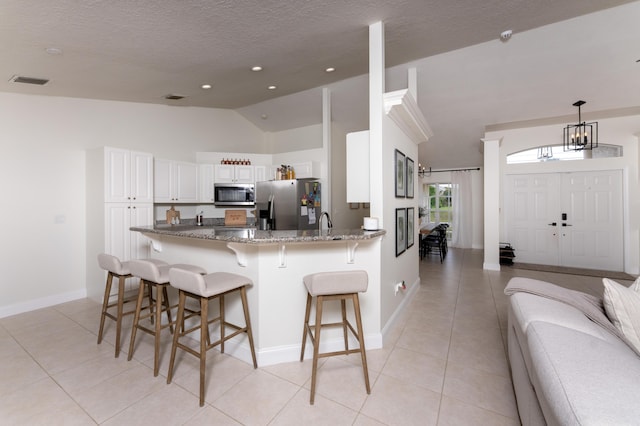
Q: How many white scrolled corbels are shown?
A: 4